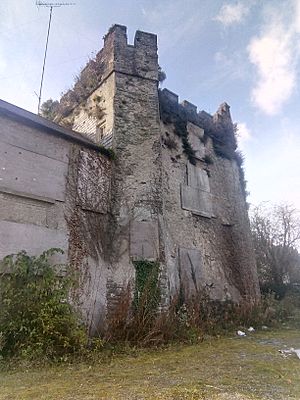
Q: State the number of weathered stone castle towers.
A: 1